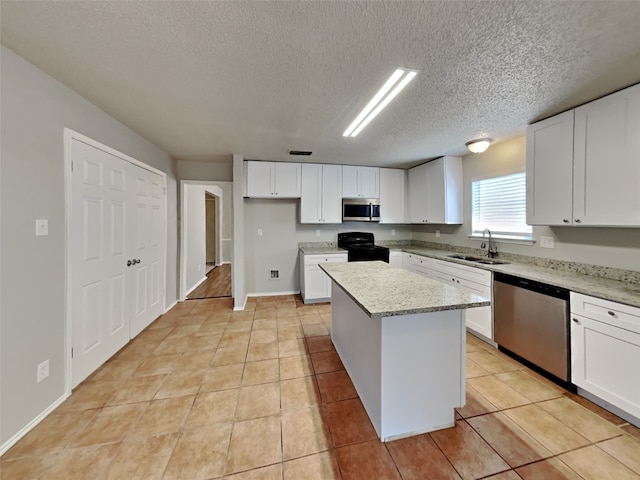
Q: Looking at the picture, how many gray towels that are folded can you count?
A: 0